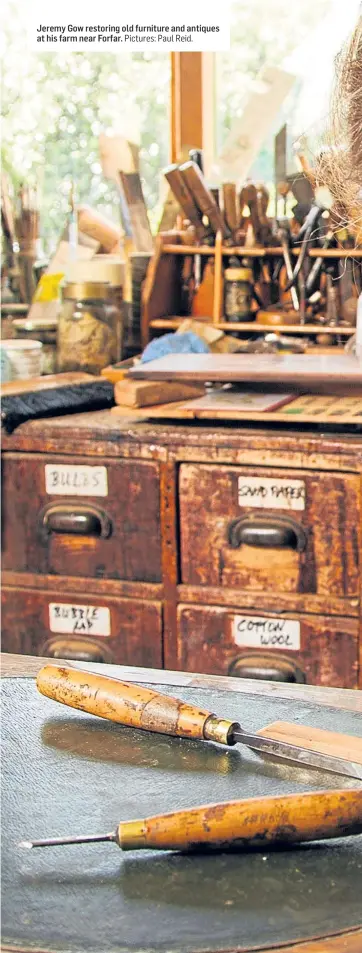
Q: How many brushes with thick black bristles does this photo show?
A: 1